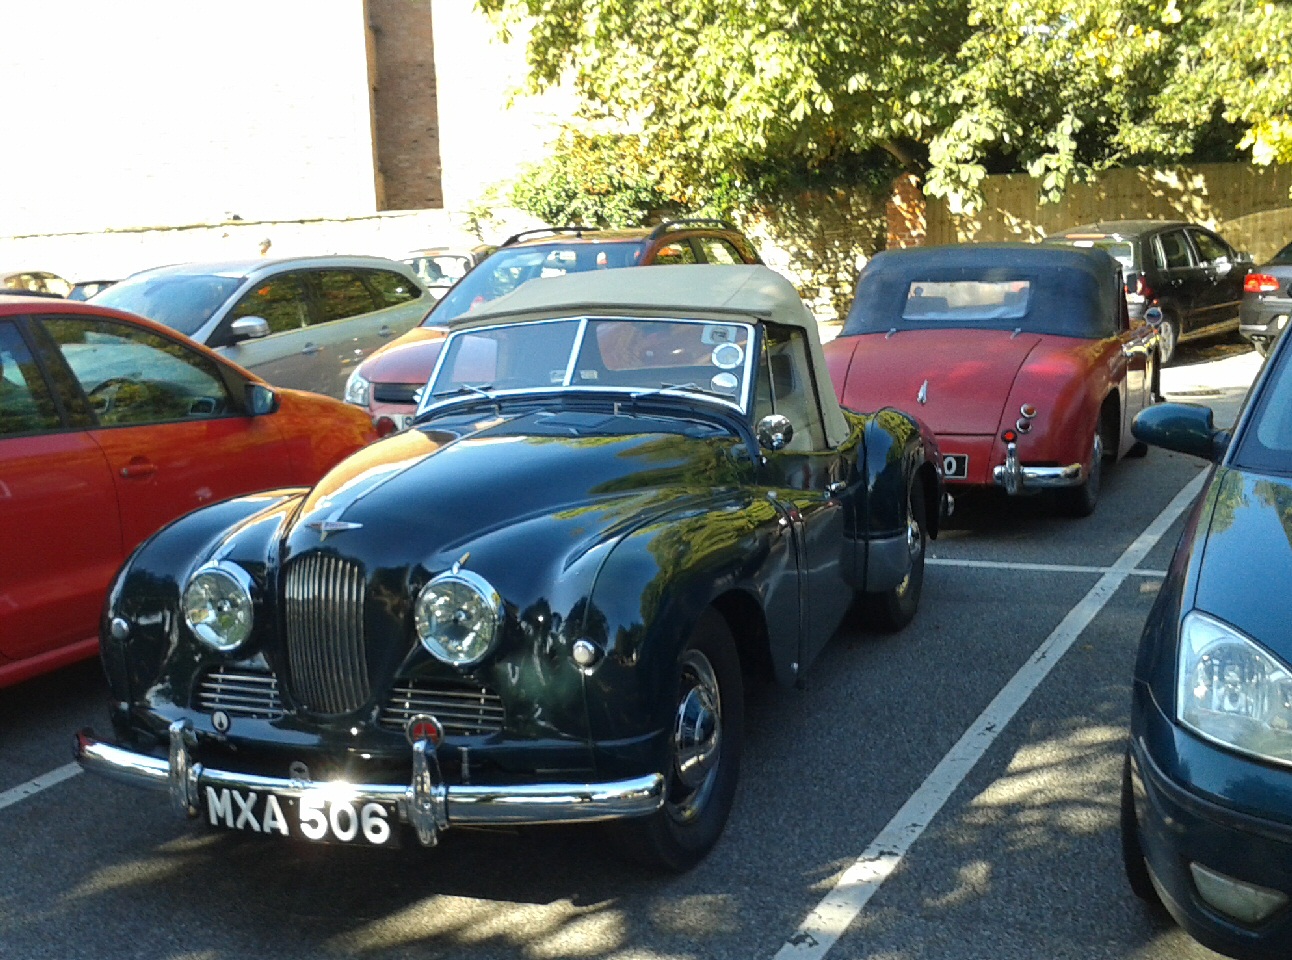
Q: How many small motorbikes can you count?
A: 0